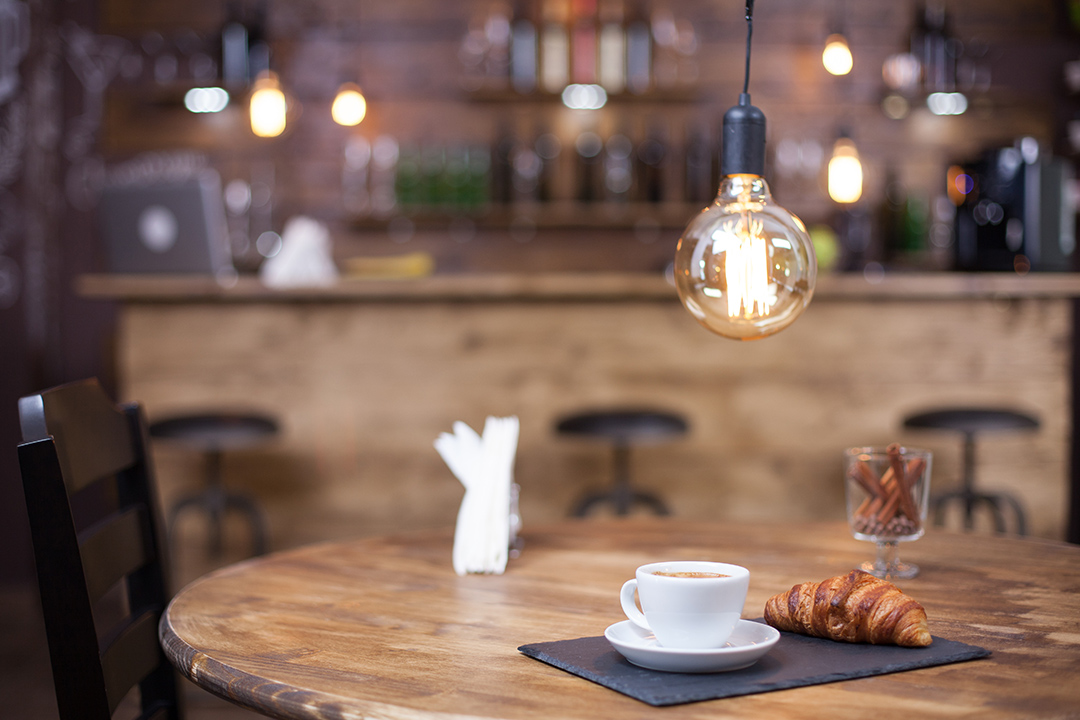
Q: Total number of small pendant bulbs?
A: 4